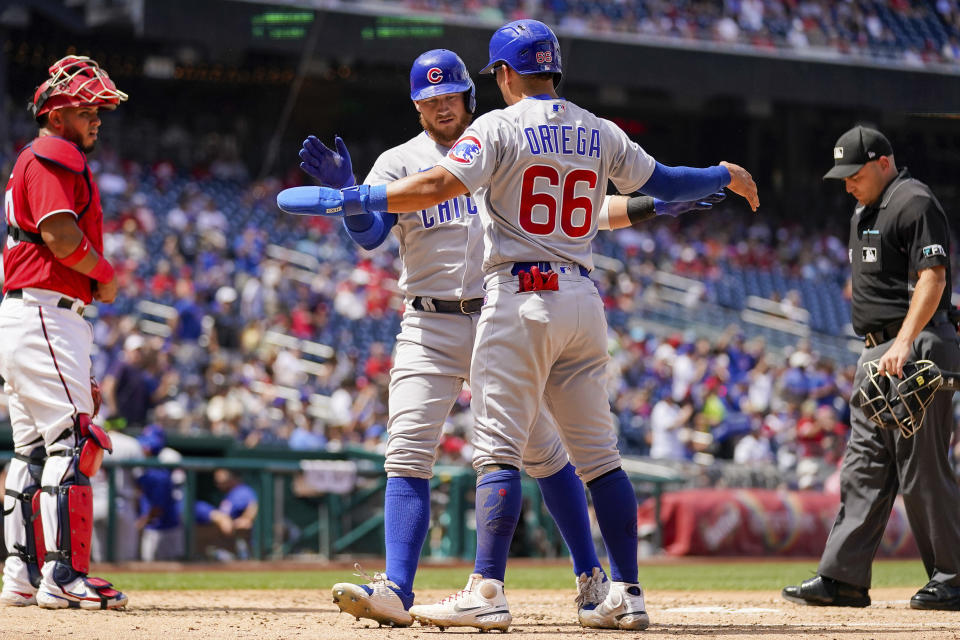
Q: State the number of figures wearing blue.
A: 2